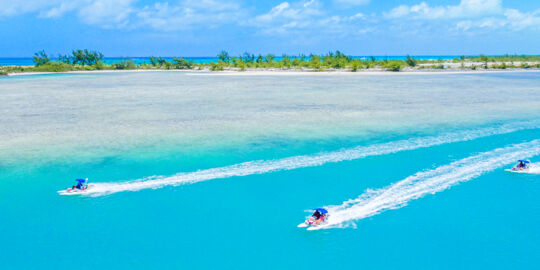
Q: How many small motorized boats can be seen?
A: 3